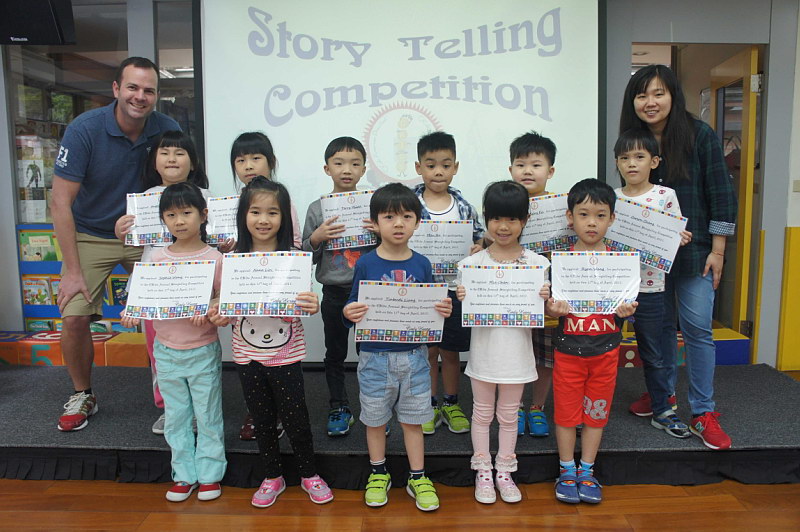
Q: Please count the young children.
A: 11